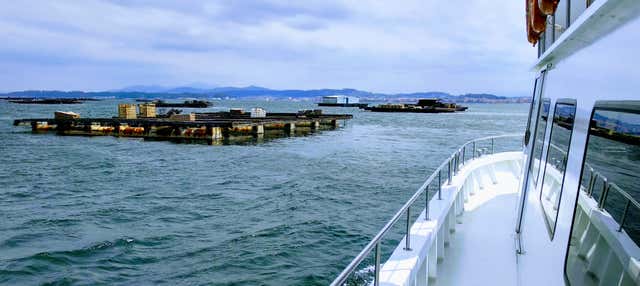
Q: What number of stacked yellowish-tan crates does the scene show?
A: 2